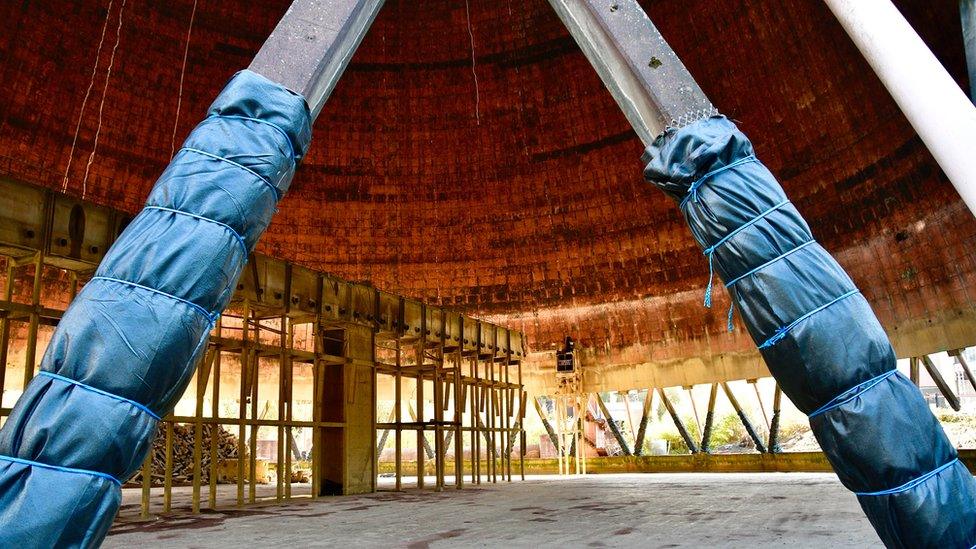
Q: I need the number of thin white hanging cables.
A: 4